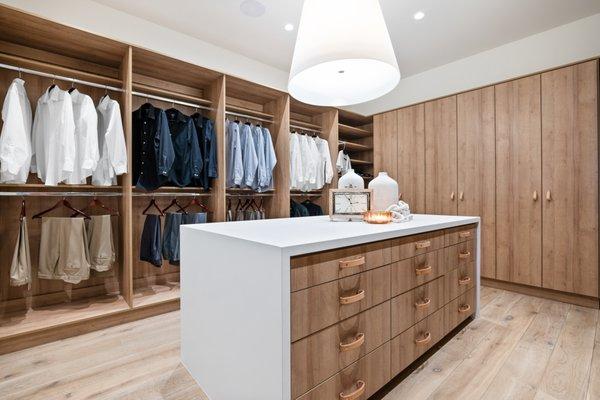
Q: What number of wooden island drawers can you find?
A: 12